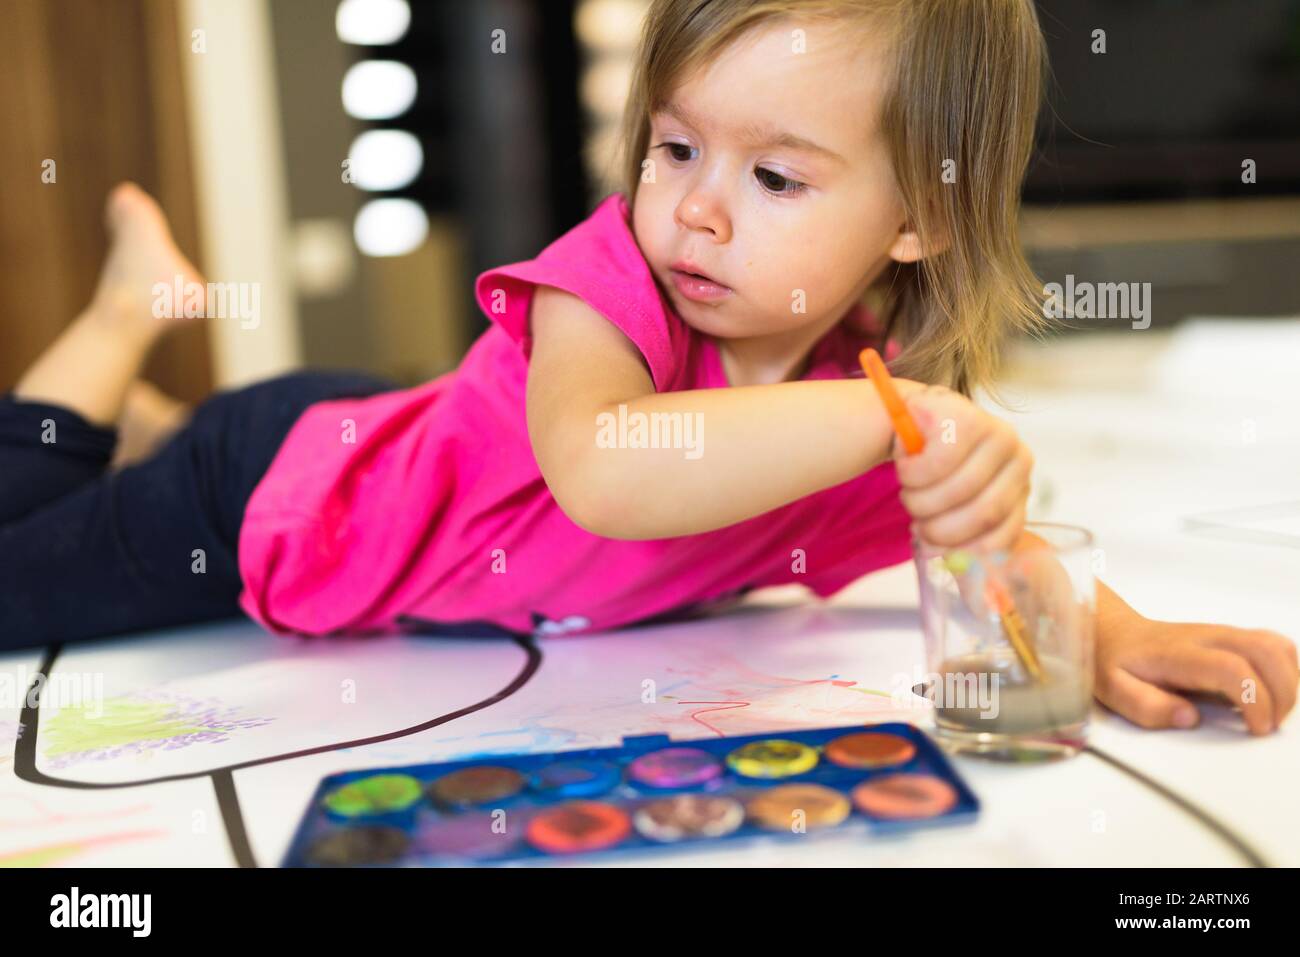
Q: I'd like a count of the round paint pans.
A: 12